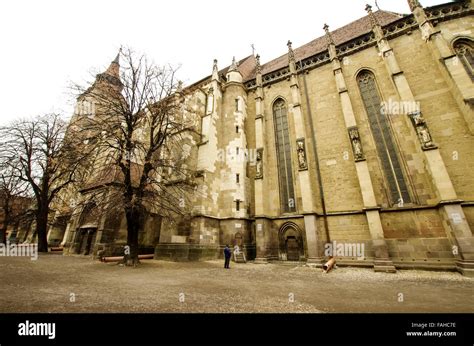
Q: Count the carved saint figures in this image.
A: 4